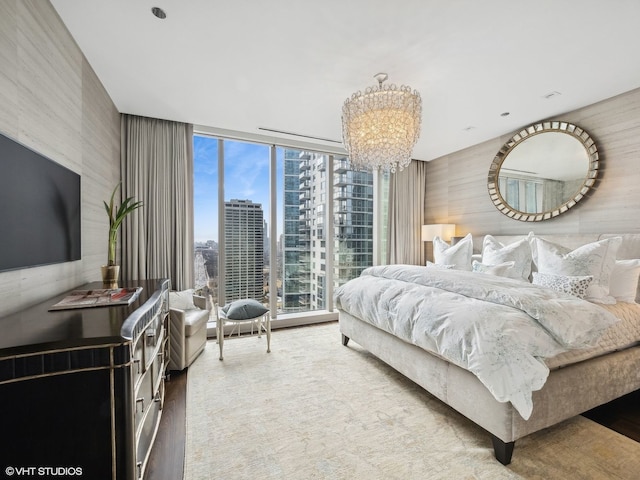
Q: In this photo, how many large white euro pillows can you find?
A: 3